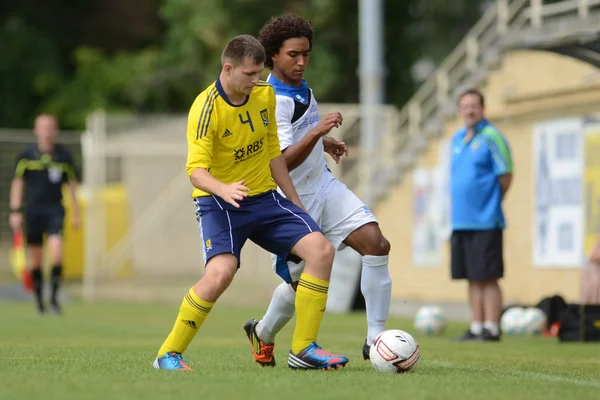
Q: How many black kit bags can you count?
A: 2